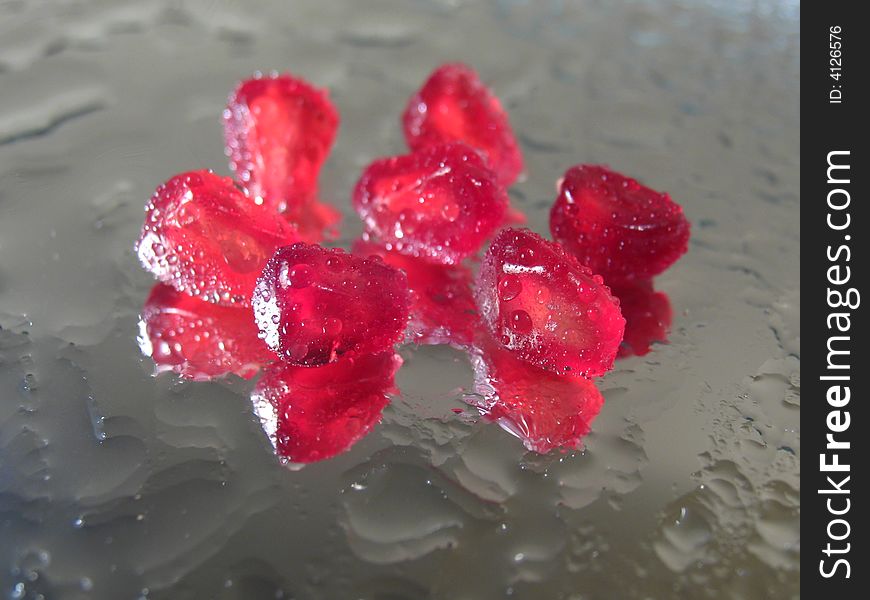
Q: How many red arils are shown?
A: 7